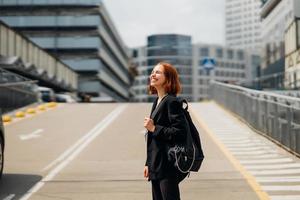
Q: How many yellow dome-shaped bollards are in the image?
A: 5